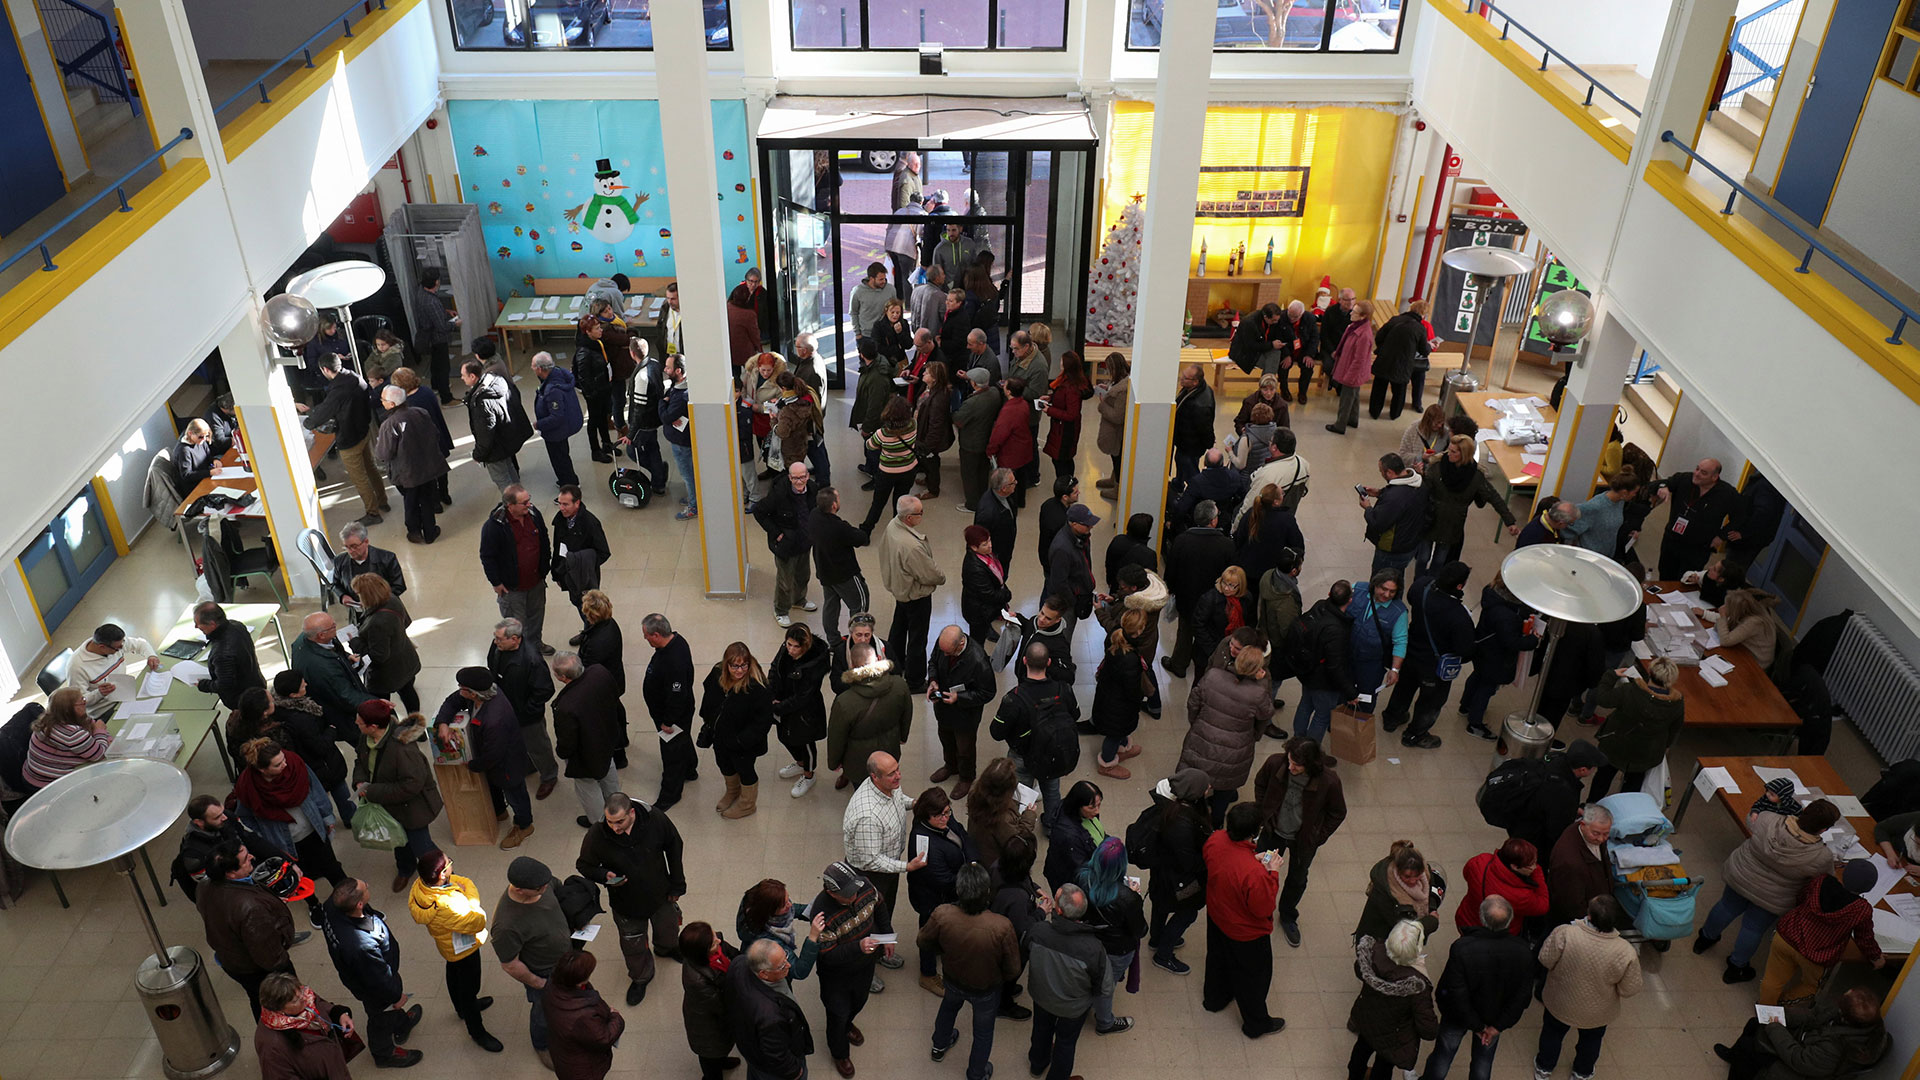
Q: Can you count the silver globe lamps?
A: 2